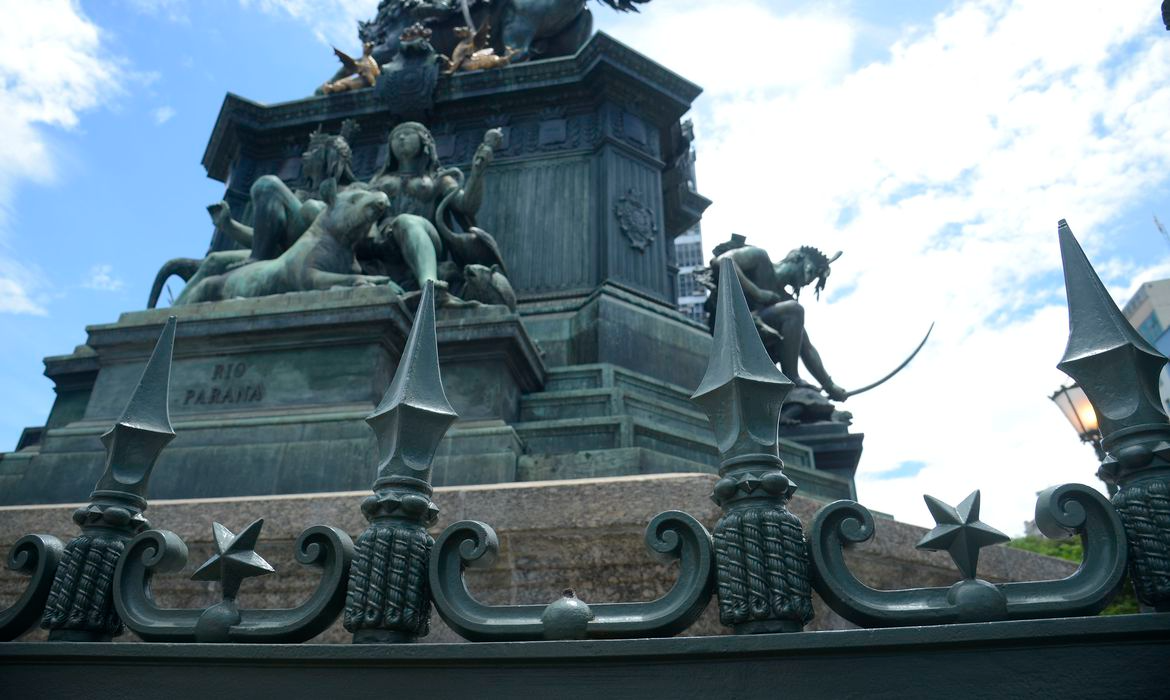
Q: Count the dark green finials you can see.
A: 4